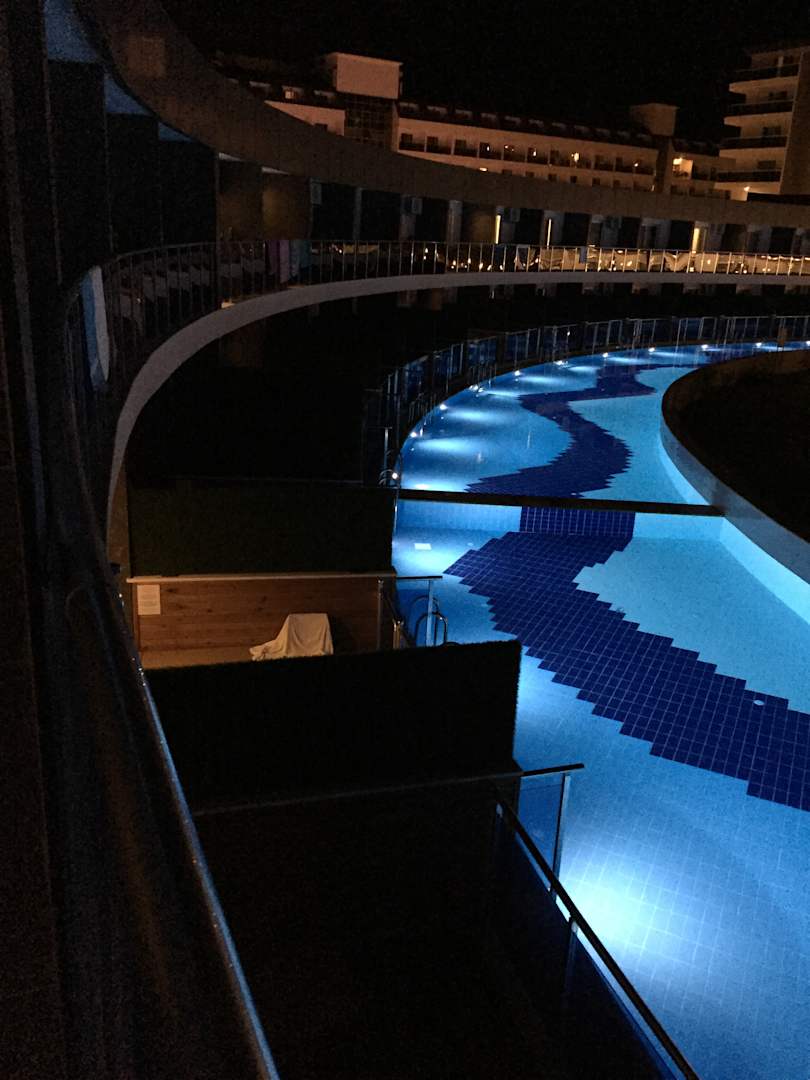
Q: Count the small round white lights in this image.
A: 11